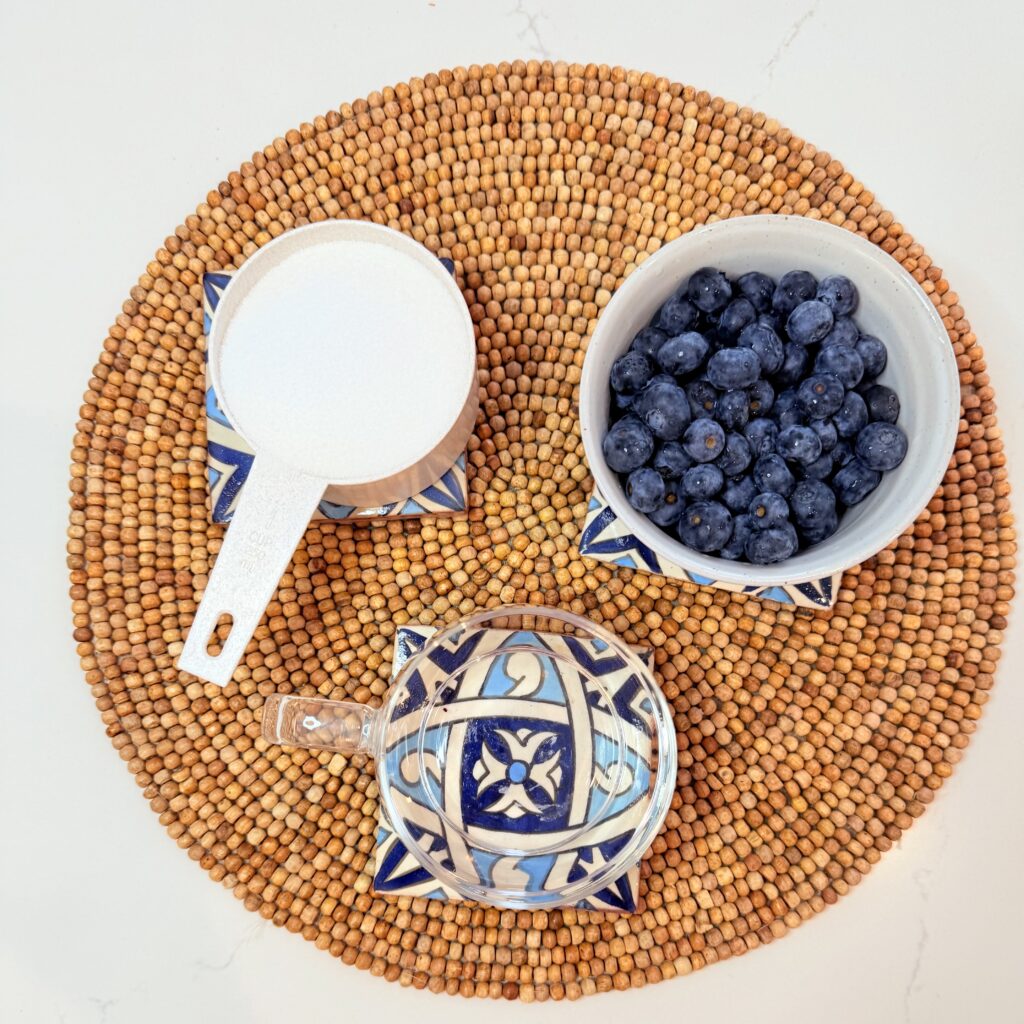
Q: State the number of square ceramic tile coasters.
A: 3